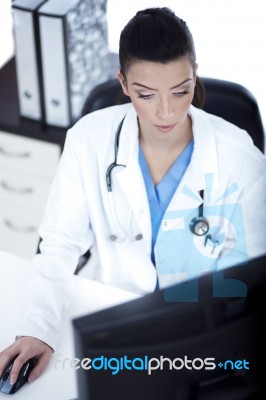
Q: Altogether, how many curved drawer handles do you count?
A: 3